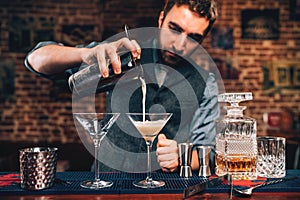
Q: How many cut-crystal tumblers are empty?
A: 1